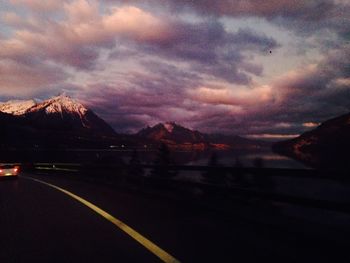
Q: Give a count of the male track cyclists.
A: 0